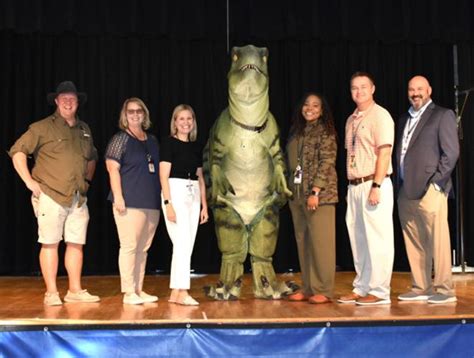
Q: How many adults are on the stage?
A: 6